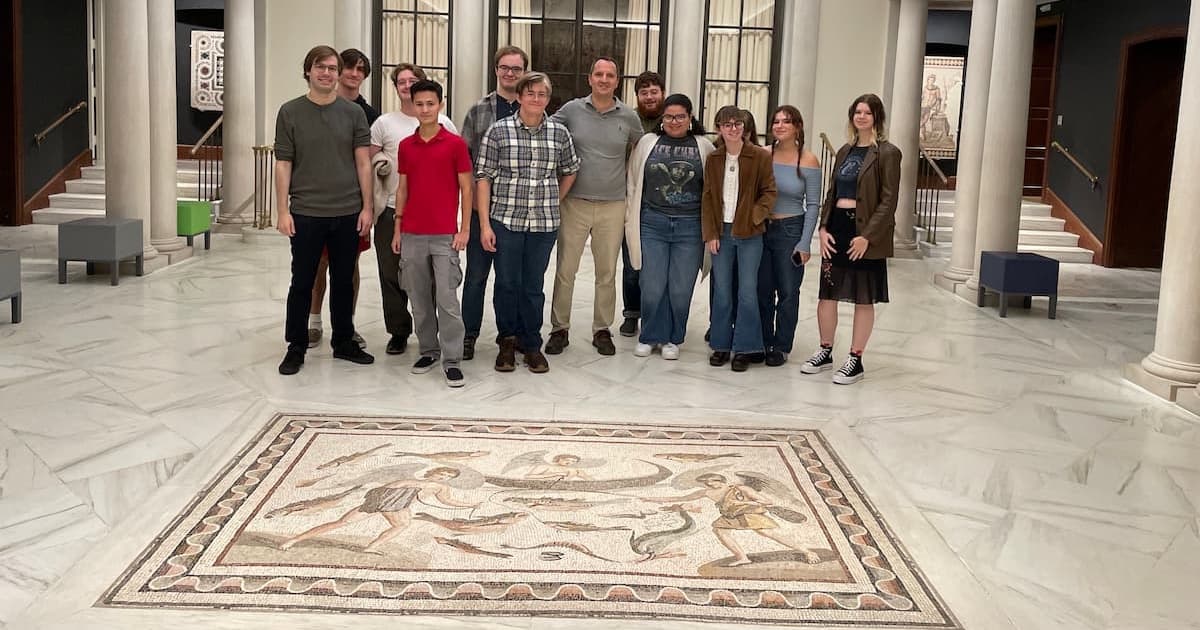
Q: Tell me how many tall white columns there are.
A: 11